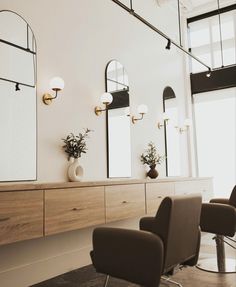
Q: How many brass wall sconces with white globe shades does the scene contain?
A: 5